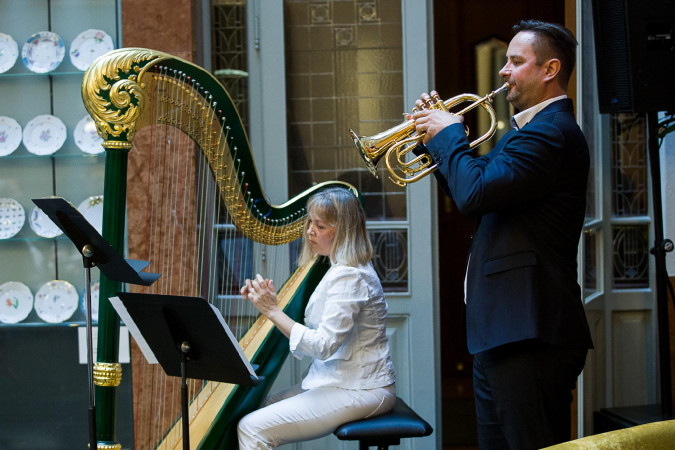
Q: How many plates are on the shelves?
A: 12